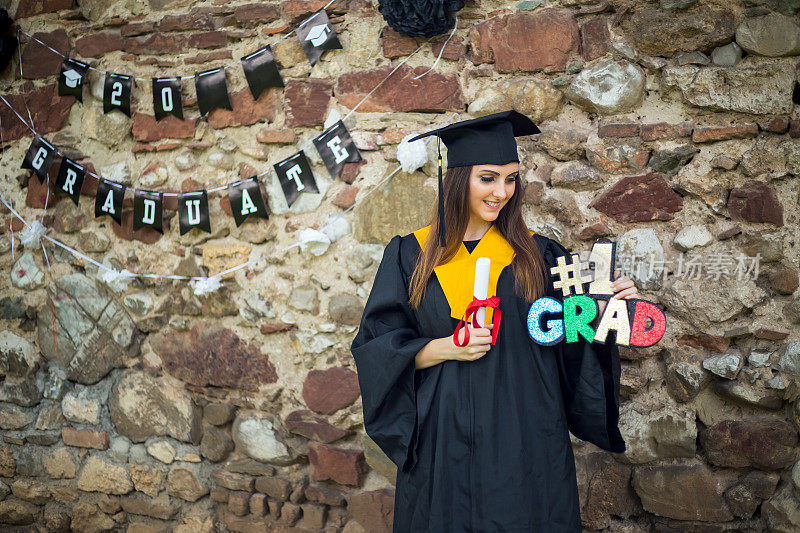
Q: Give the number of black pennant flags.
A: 14